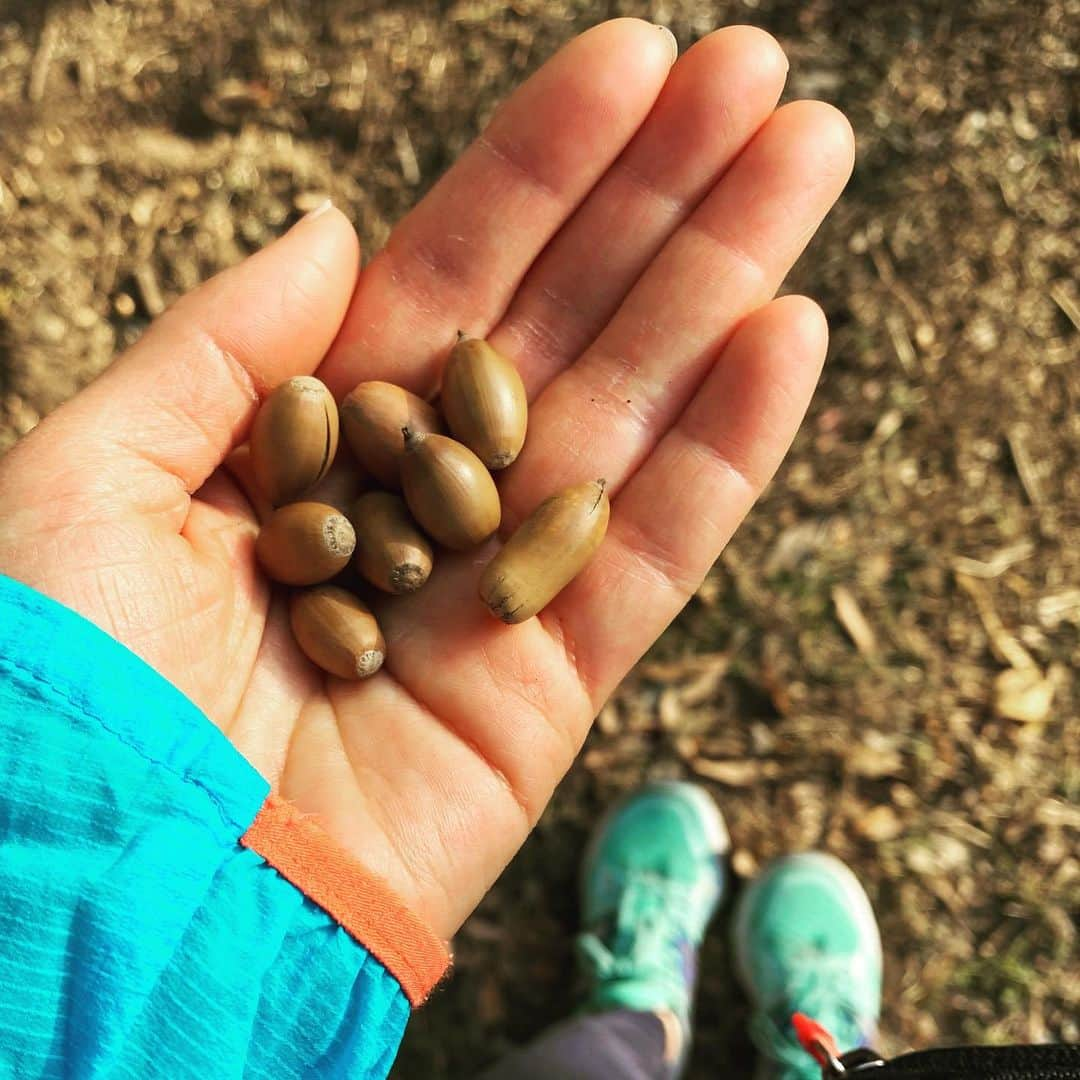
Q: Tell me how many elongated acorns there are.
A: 1